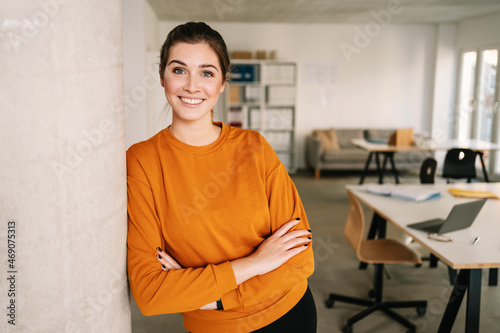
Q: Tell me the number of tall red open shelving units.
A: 0